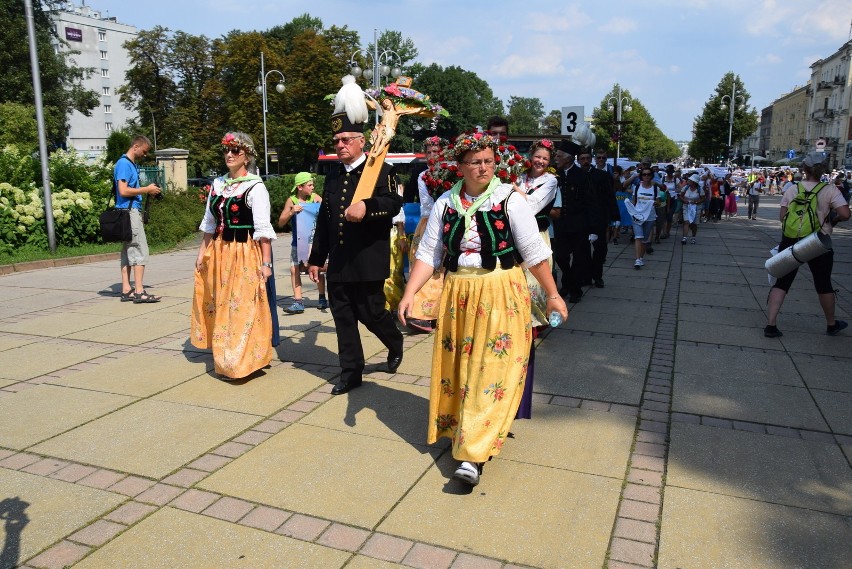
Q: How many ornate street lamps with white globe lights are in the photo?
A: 4